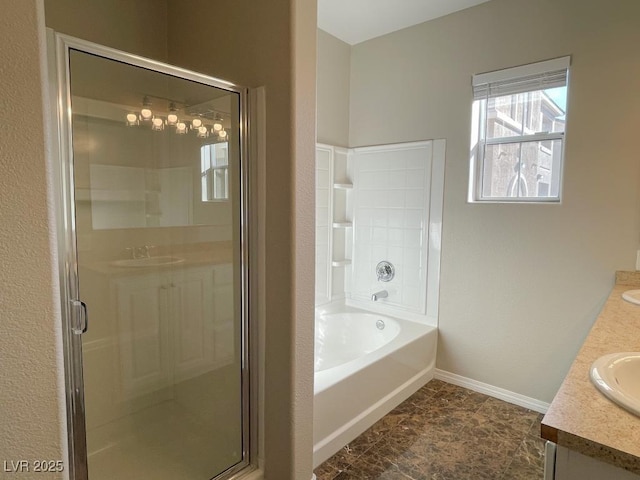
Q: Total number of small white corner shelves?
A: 3